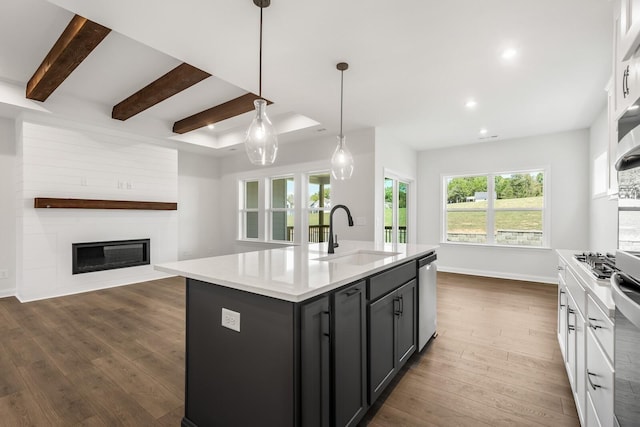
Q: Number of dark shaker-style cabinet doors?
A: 4